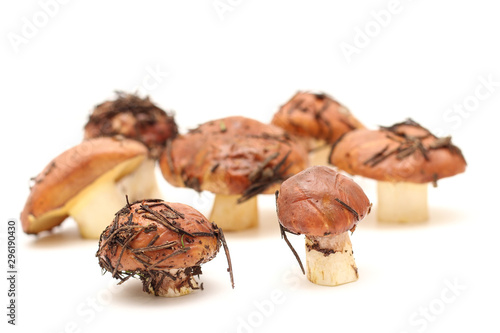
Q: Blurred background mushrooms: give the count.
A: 5